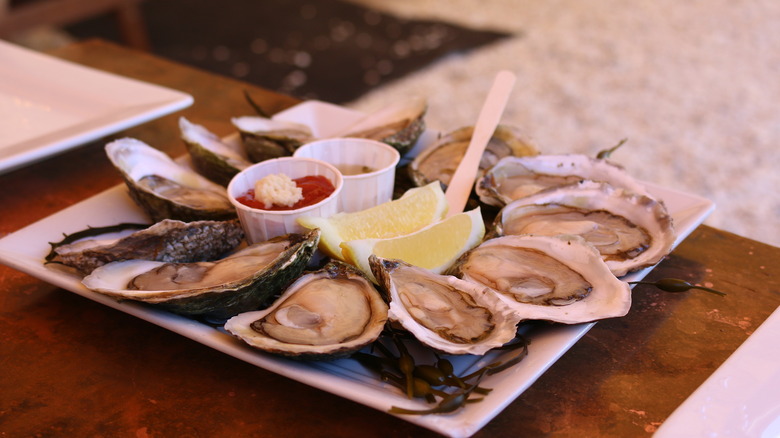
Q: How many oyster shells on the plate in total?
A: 12